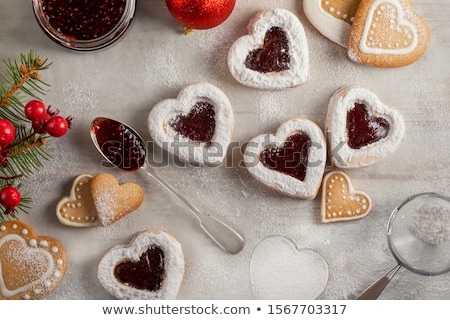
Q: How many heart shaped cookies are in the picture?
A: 11